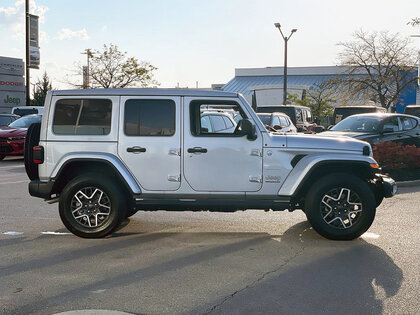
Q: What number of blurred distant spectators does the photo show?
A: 0